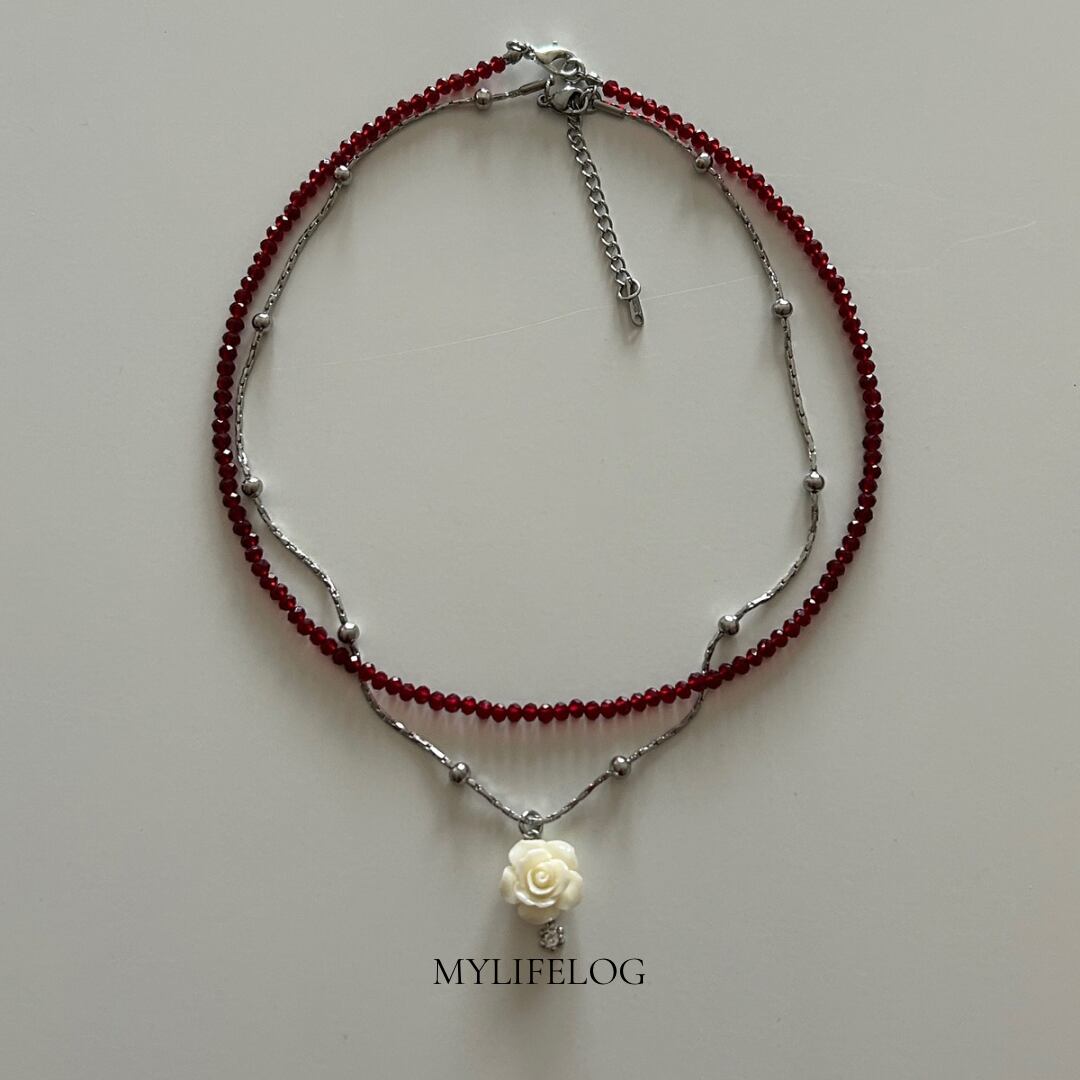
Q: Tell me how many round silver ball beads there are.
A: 11